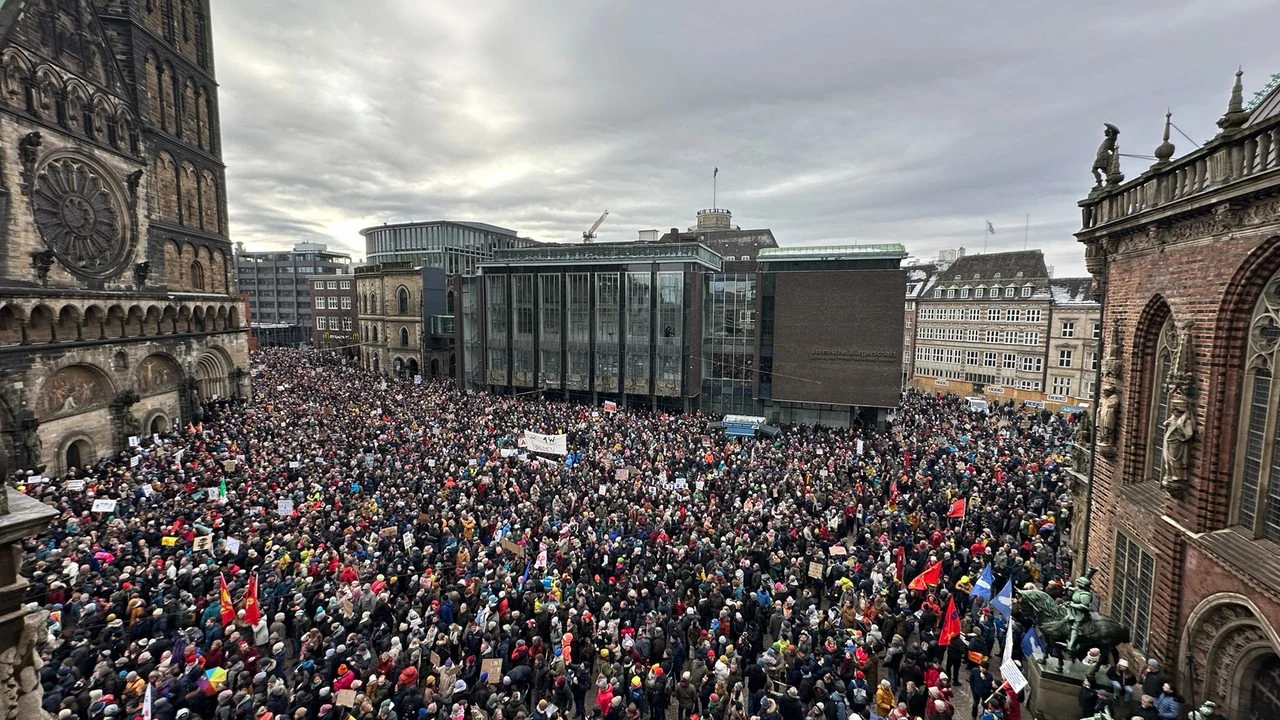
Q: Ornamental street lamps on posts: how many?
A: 0